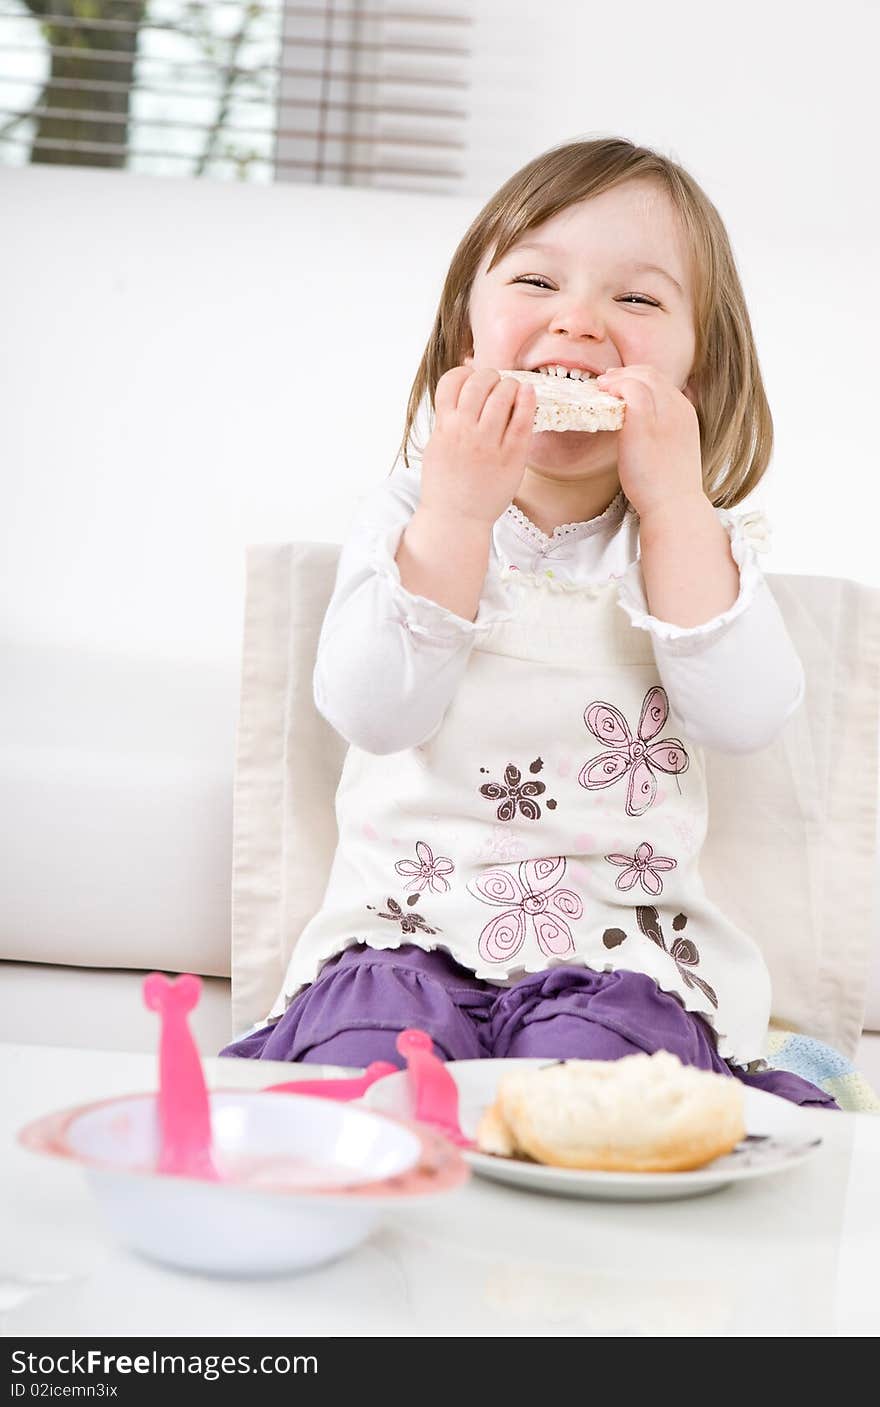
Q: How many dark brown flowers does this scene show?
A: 3